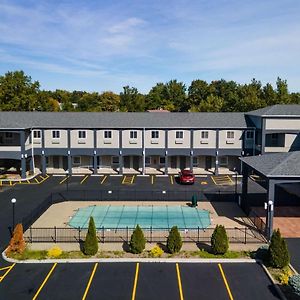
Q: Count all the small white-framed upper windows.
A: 9